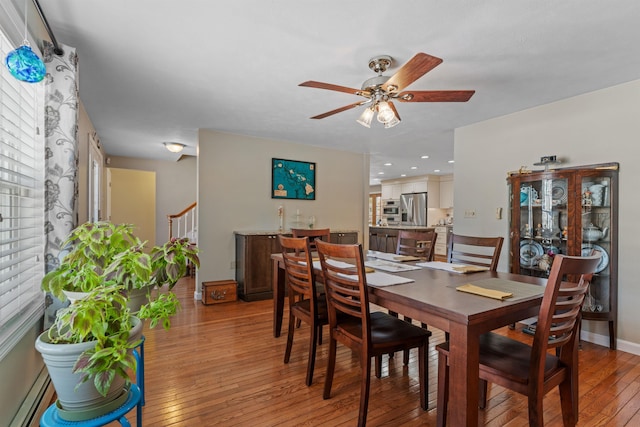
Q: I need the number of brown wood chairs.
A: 6